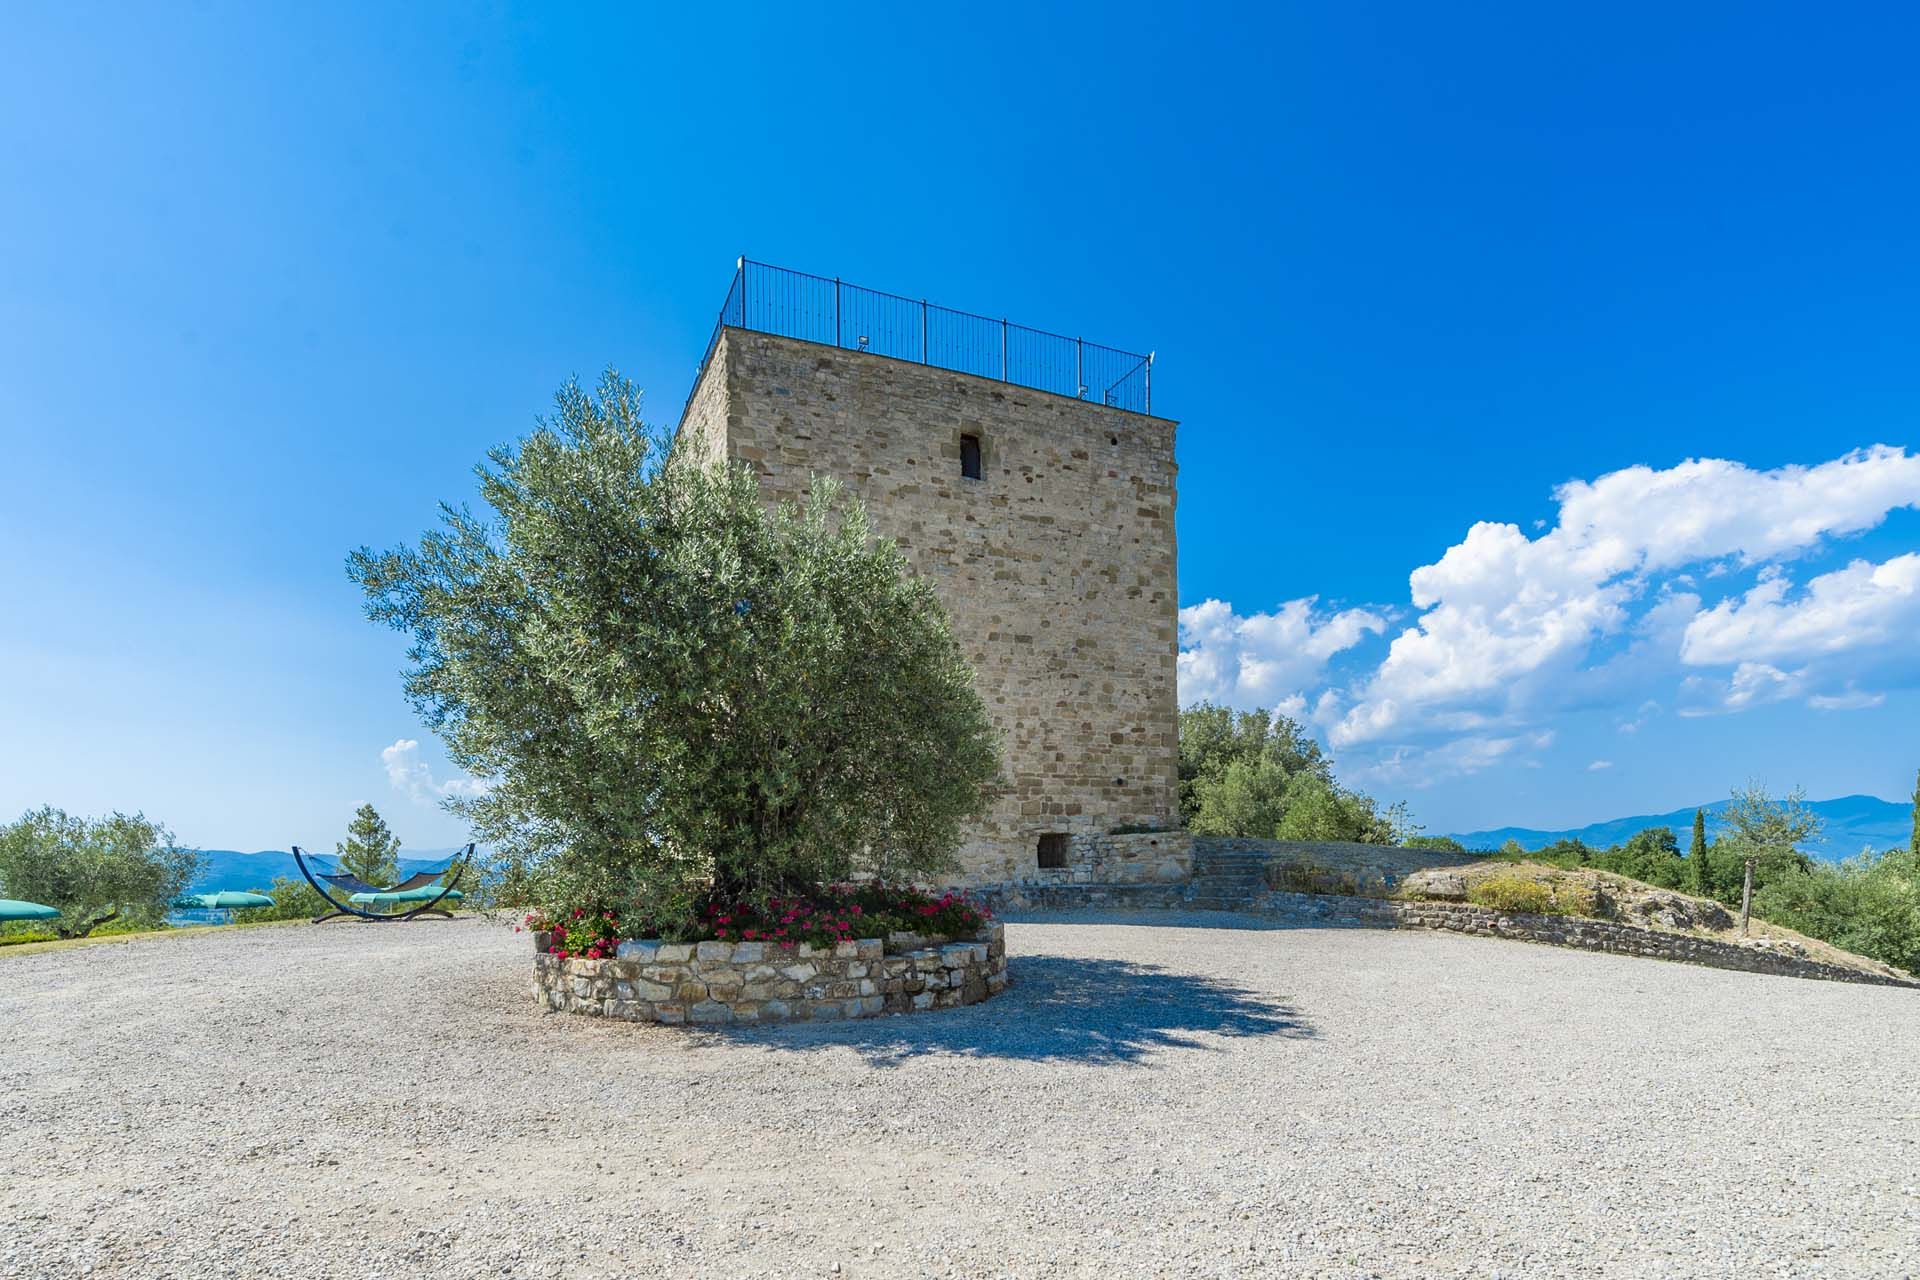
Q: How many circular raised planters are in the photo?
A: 1